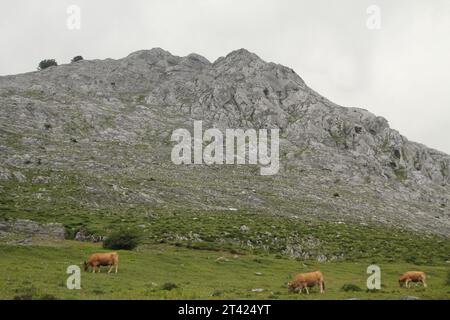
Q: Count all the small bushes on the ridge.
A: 2